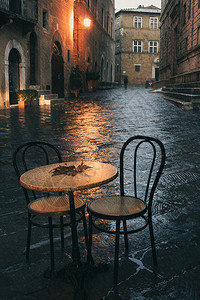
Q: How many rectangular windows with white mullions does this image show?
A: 4